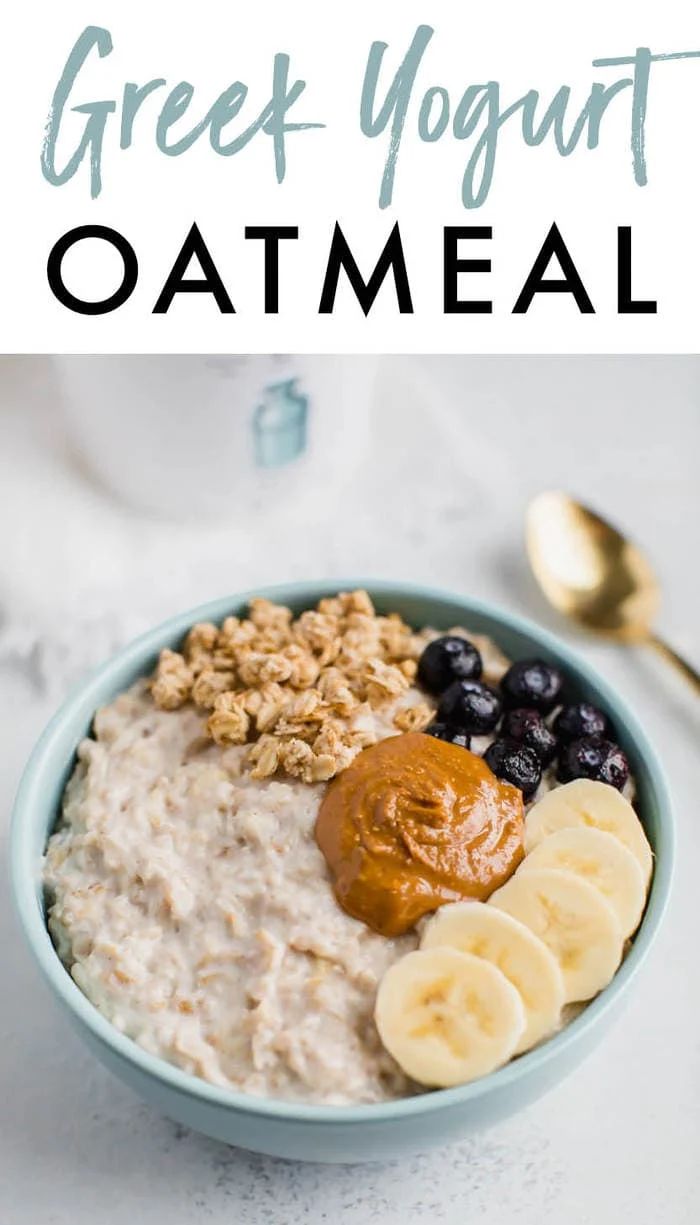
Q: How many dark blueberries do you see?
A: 8